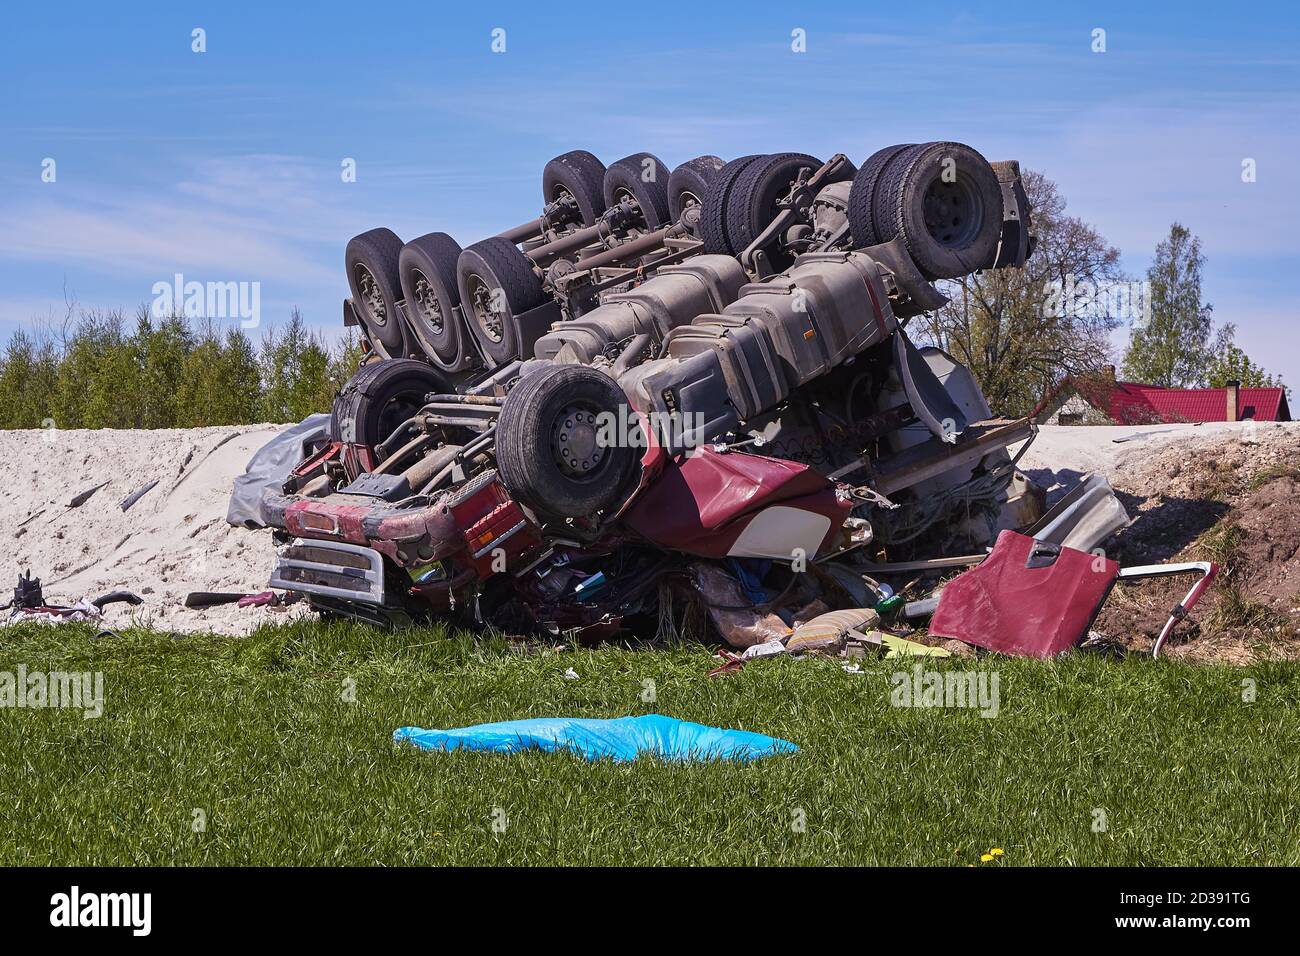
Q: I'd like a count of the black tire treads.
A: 12